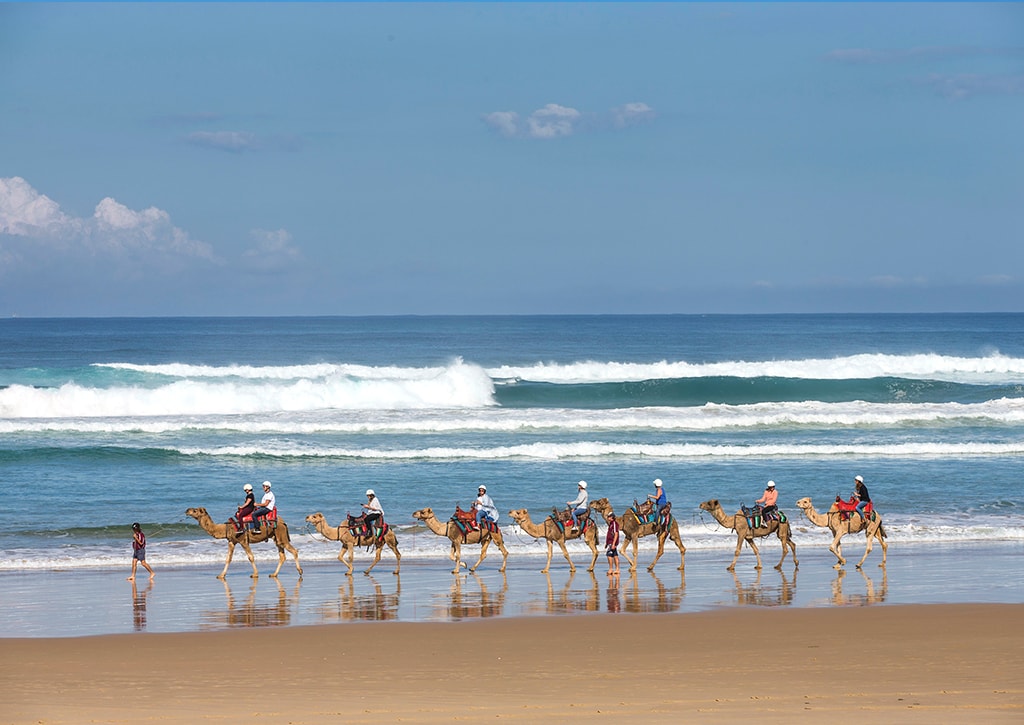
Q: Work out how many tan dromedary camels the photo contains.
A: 7